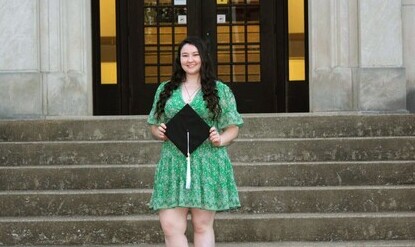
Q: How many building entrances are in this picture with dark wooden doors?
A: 1